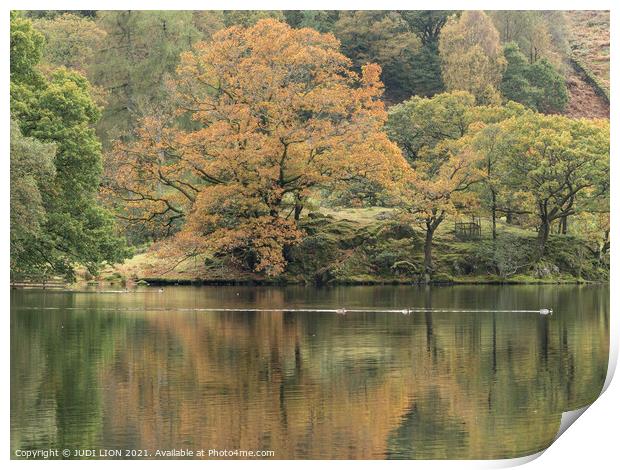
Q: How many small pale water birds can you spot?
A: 3